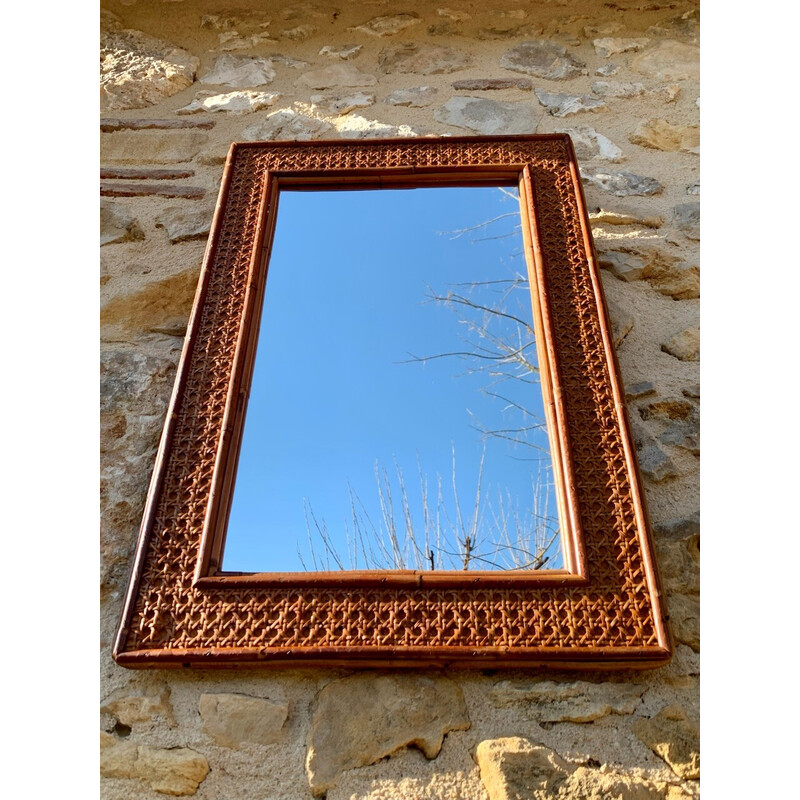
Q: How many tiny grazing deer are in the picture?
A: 0